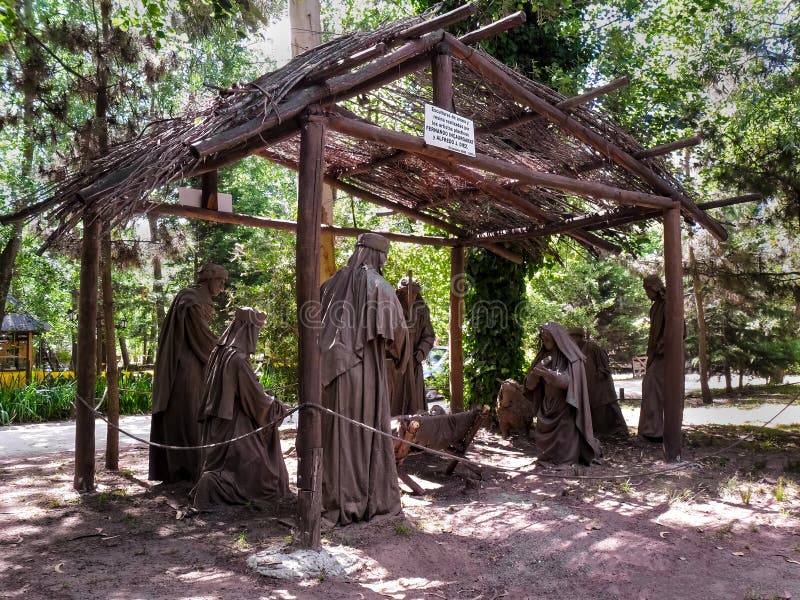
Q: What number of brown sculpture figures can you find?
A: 7